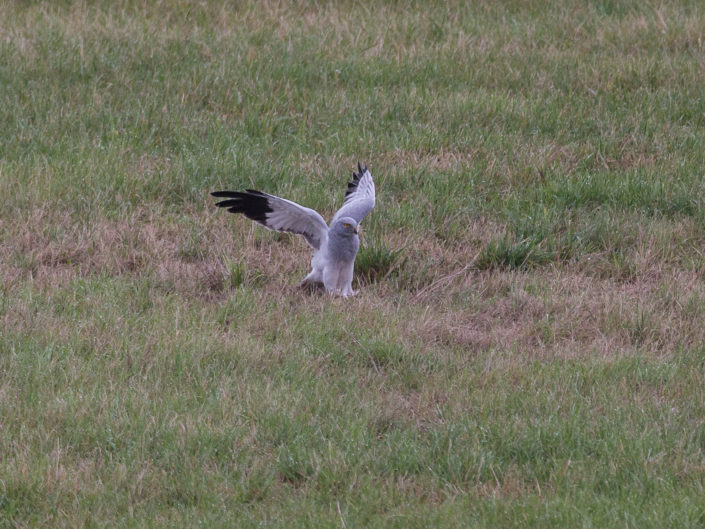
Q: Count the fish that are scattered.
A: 0